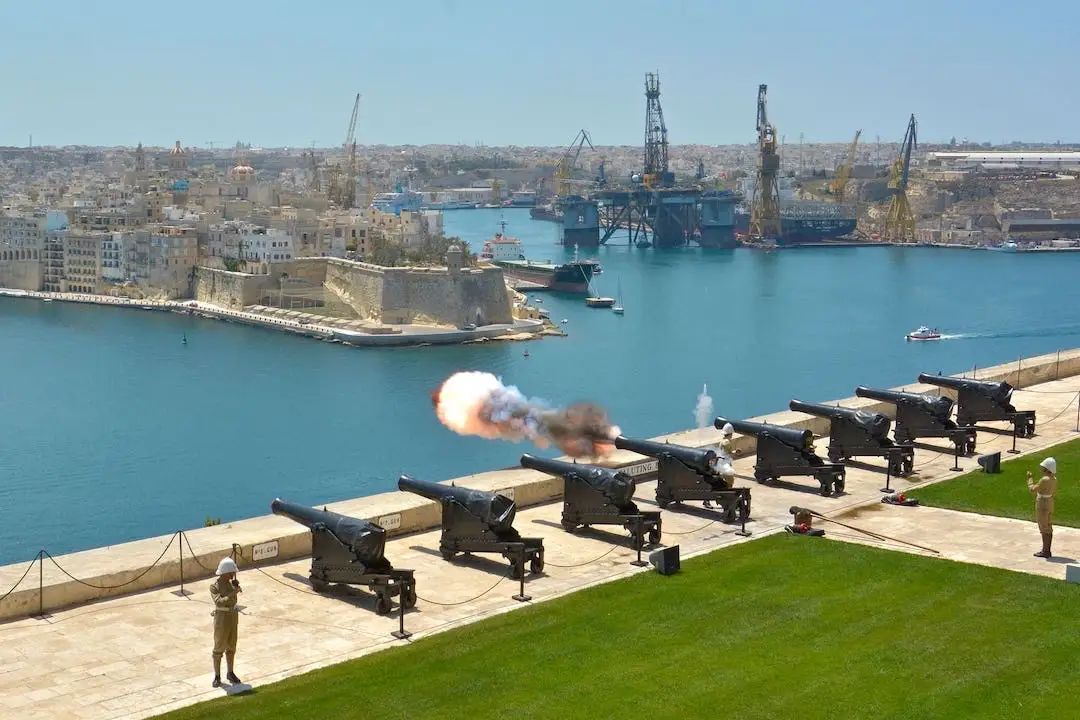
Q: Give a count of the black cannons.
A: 8